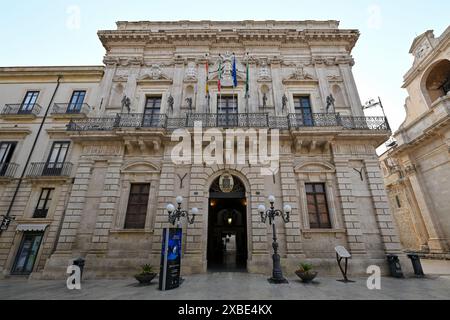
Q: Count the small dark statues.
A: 6